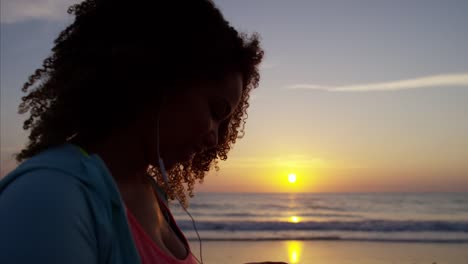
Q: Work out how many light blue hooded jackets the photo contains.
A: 1